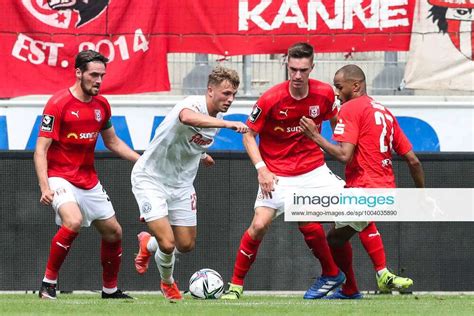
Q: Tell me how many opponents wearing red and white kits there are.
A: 3